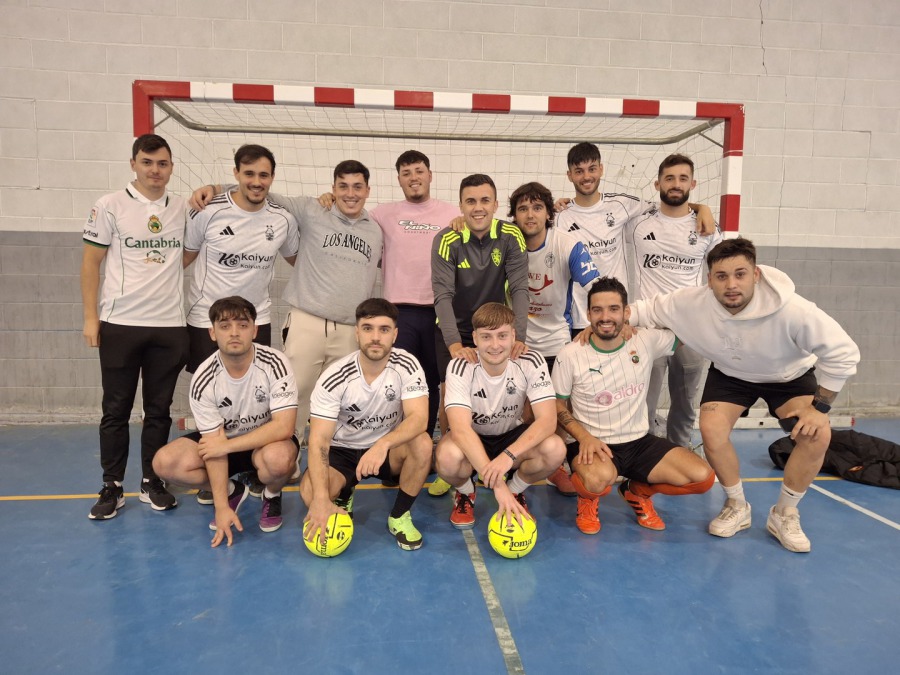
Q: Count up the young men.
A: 13